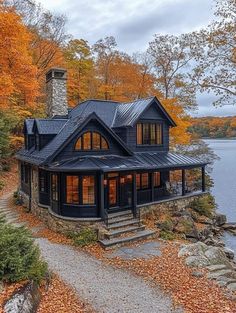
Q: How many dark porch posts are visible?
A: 5